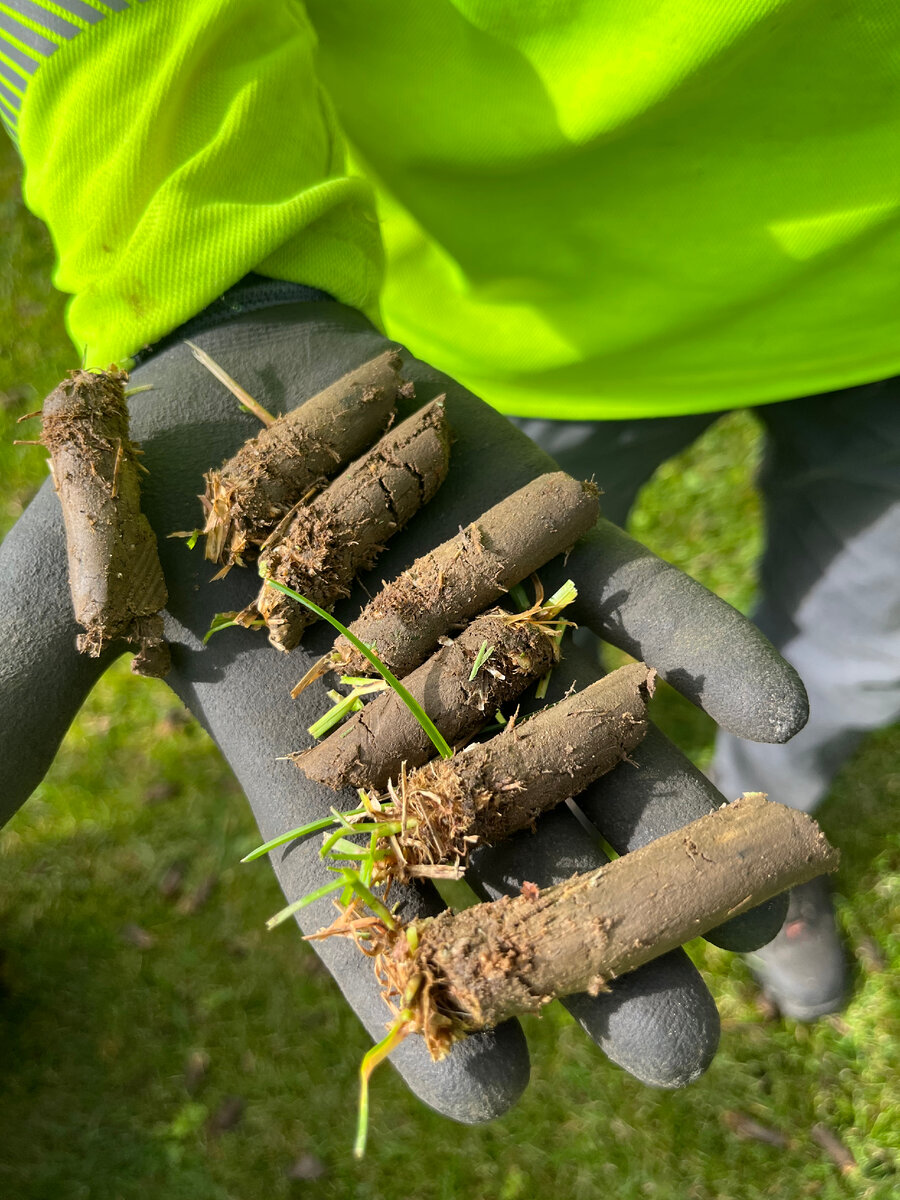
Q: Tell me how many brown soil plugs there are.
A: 7